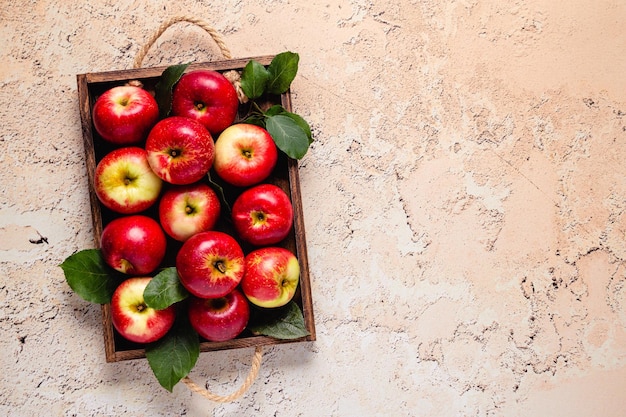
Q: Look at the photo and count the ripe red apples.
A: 12